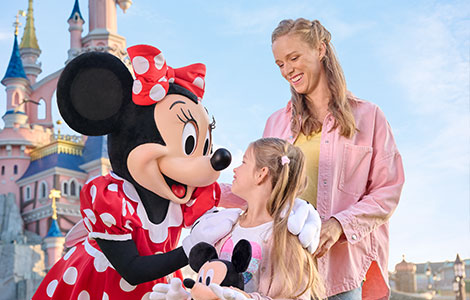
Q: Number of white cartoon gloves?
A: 4